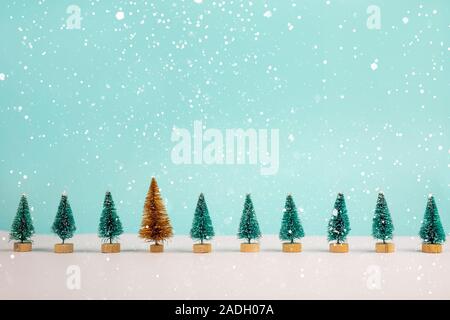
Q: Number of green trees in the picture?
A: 9